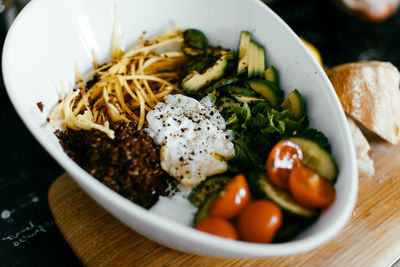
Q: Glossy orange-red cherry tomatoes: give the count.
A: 5